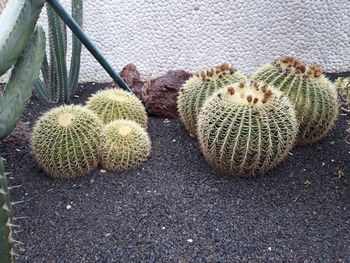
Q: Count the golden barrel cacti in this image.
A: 6